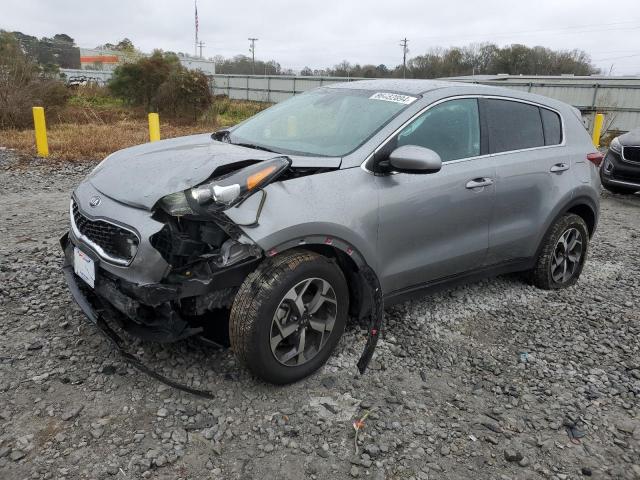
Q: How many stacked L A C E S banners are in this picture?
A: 0